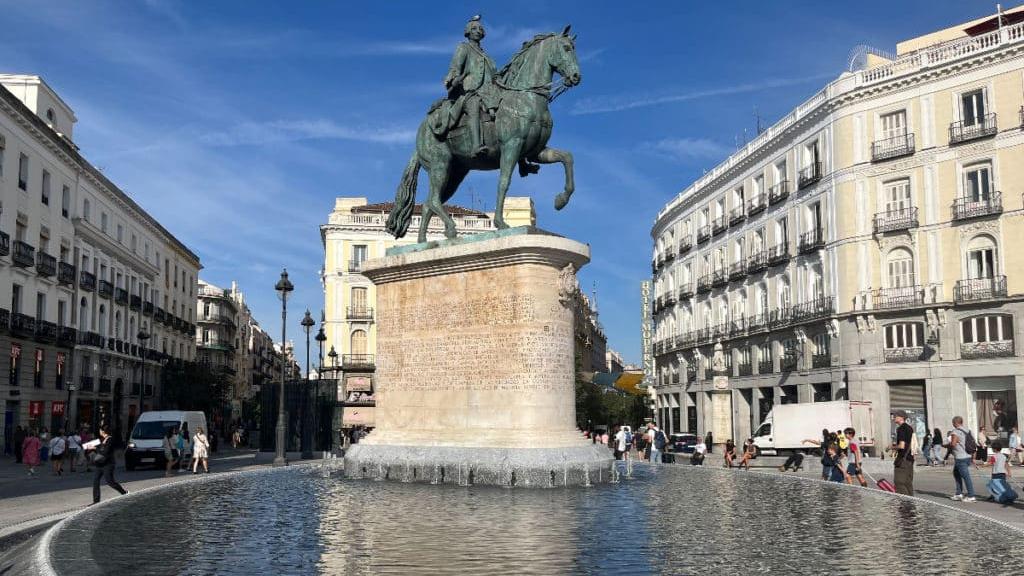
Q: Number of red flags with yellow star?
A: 0